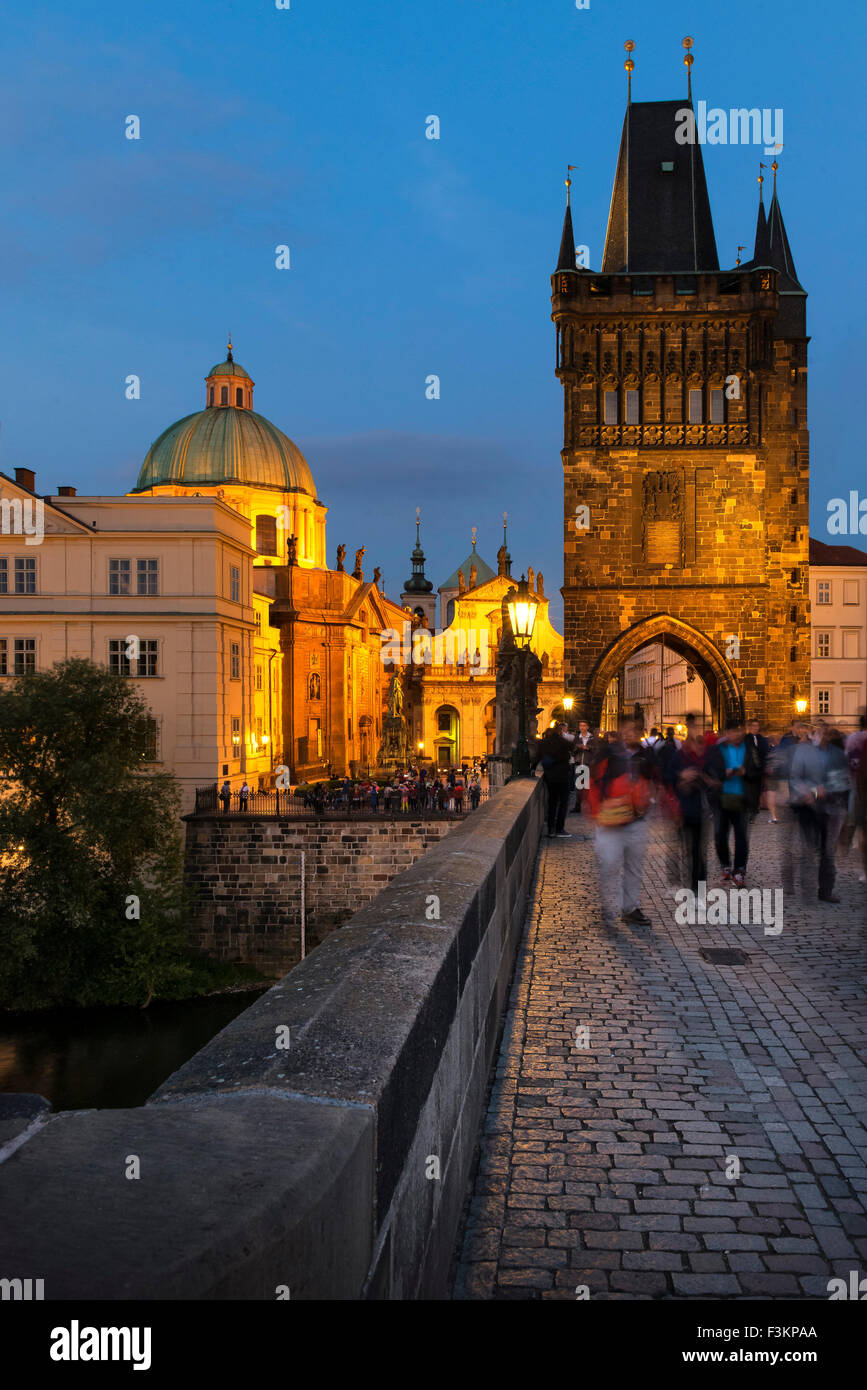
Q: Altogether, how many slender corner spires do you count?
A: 3